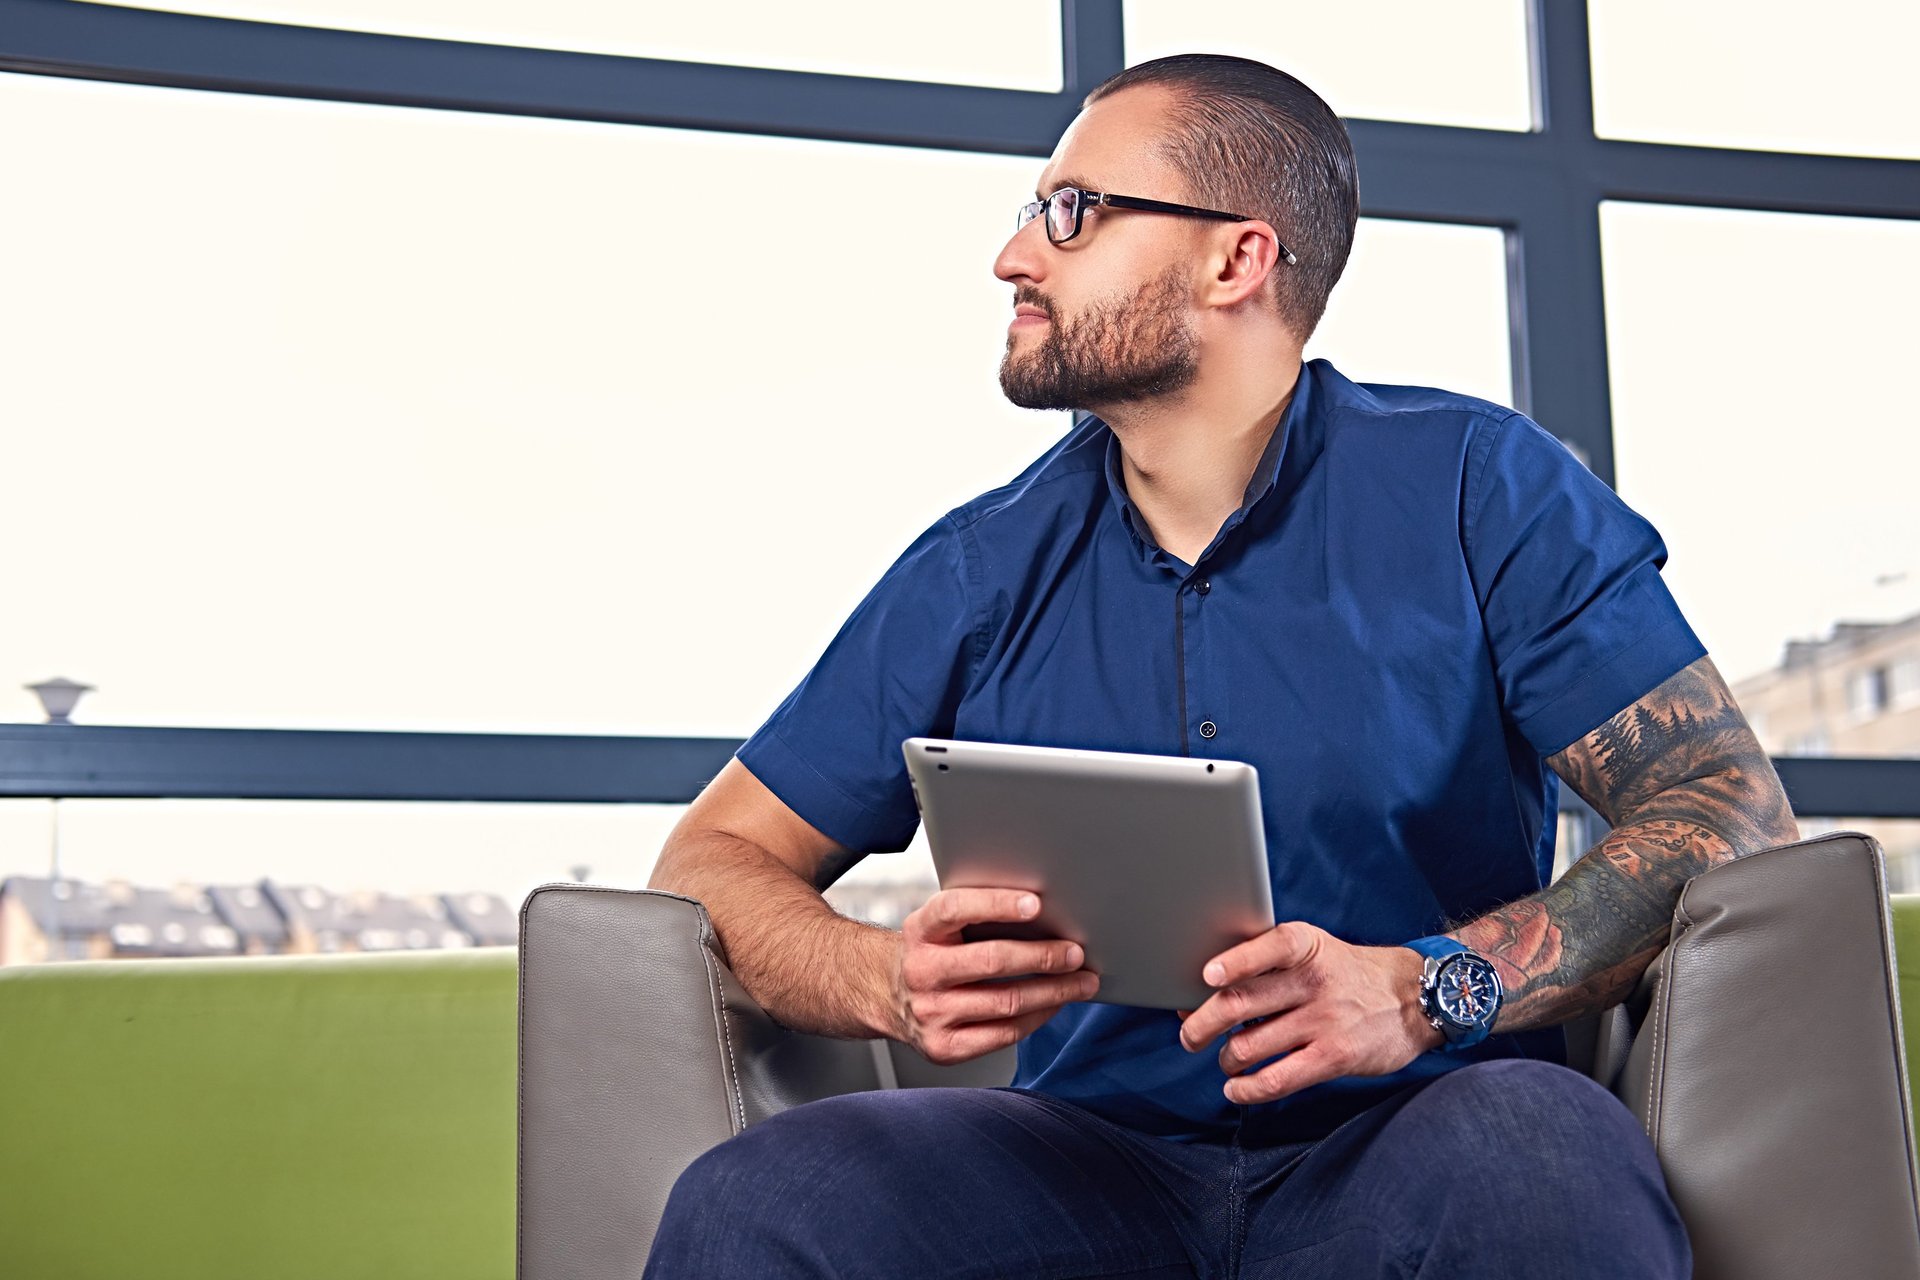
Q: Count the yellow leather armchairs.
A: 0